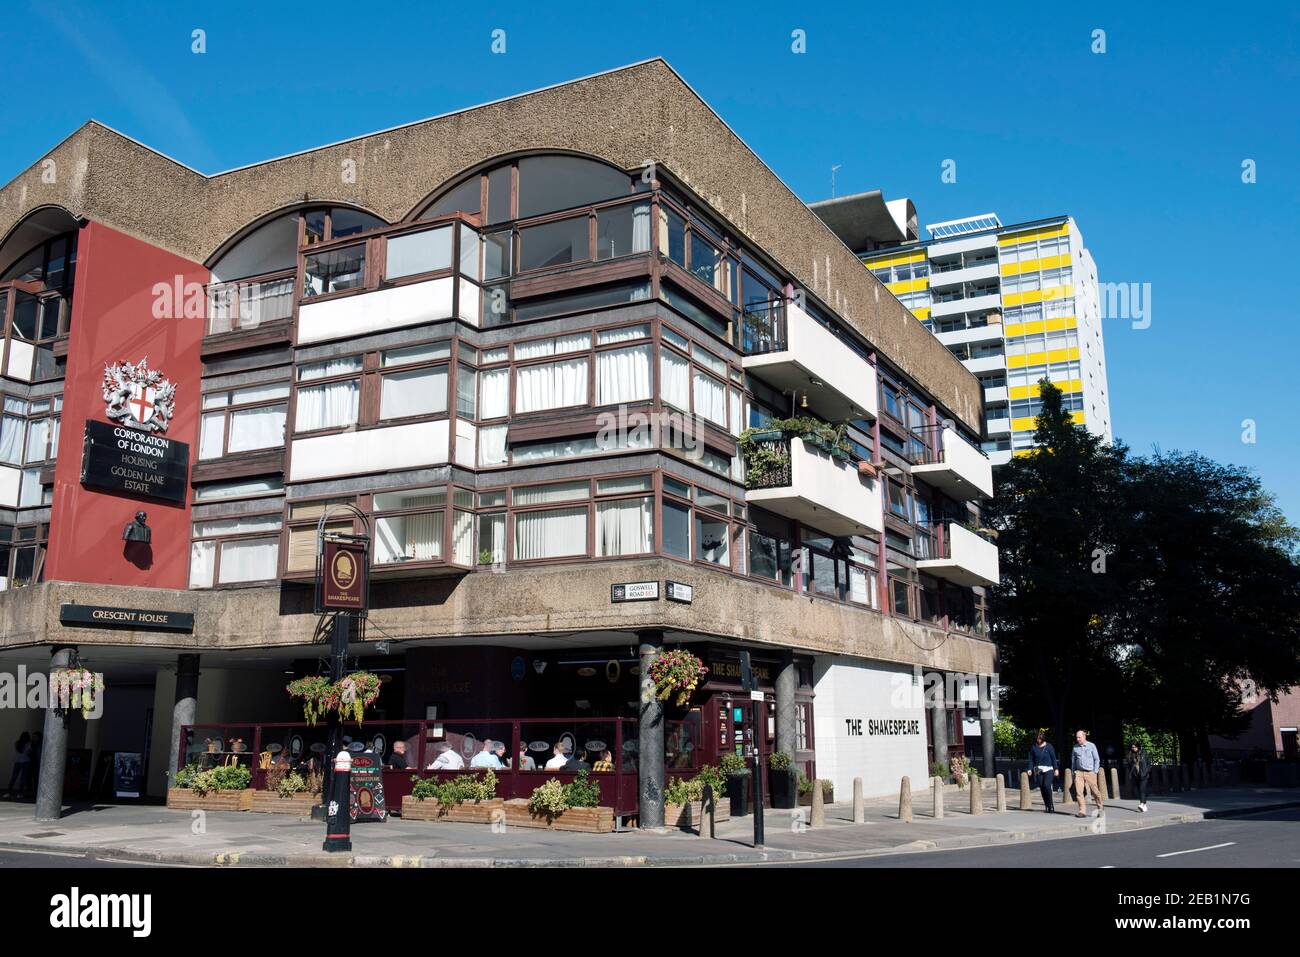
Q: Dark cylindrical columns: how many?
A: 6